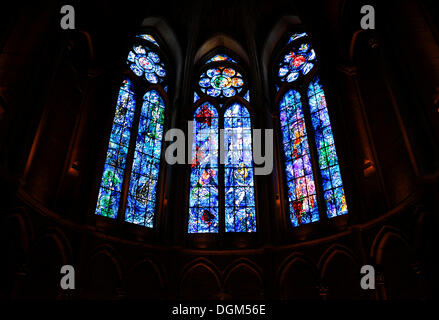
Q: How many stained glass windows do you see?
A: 3